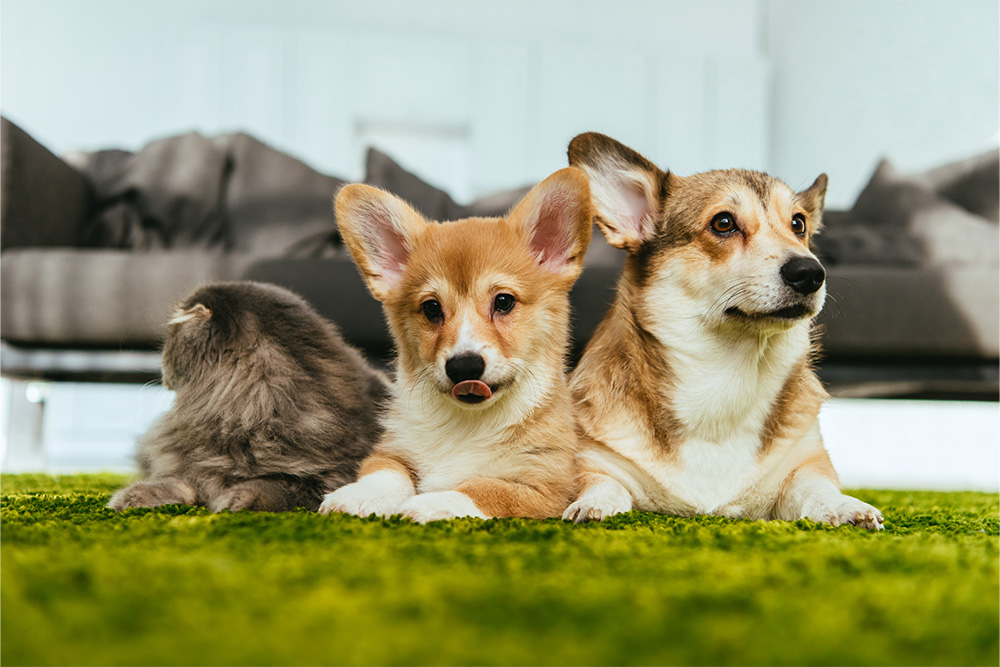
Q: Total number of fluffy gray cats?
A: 1